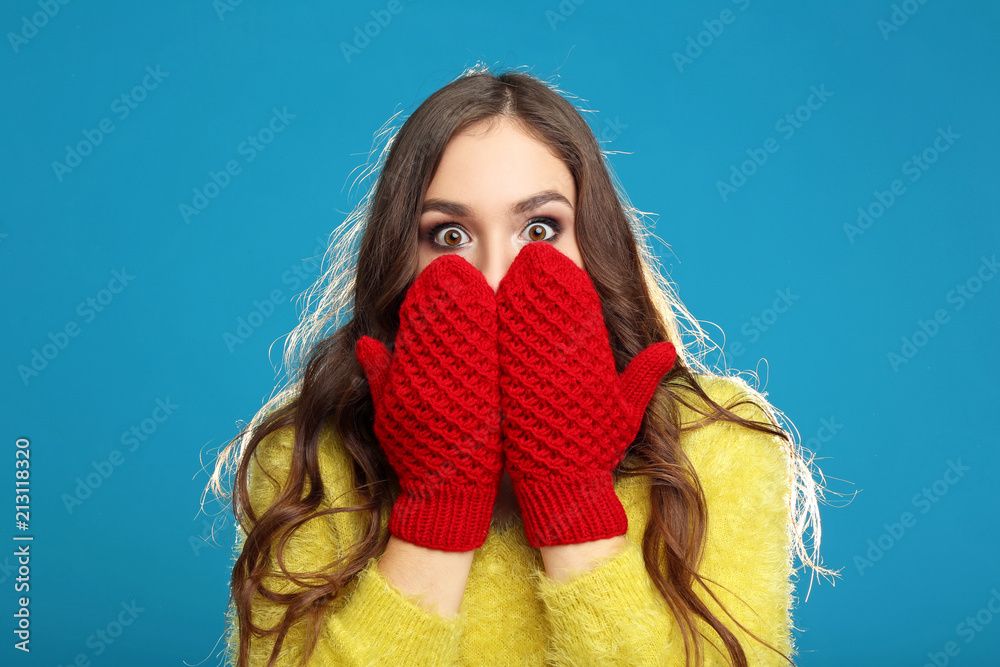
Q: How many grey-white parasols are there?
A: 0